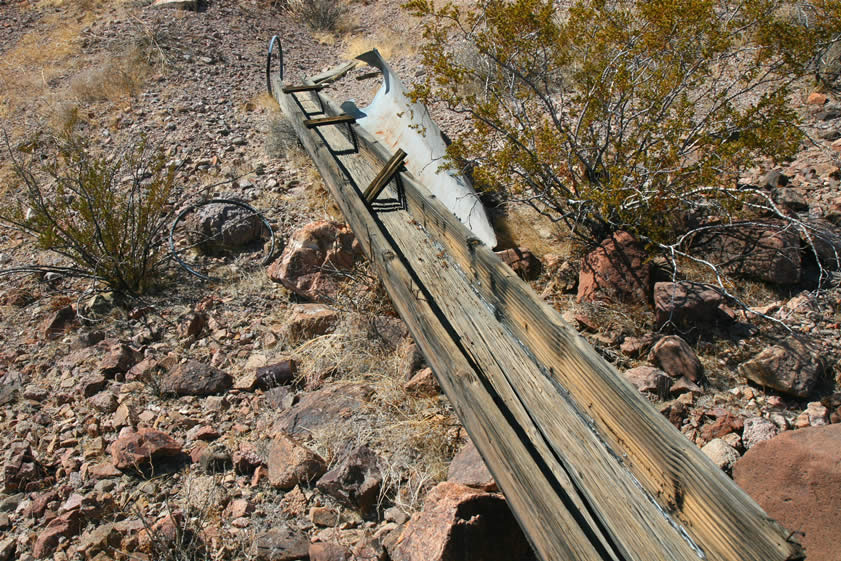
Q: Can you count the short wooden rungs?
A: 3